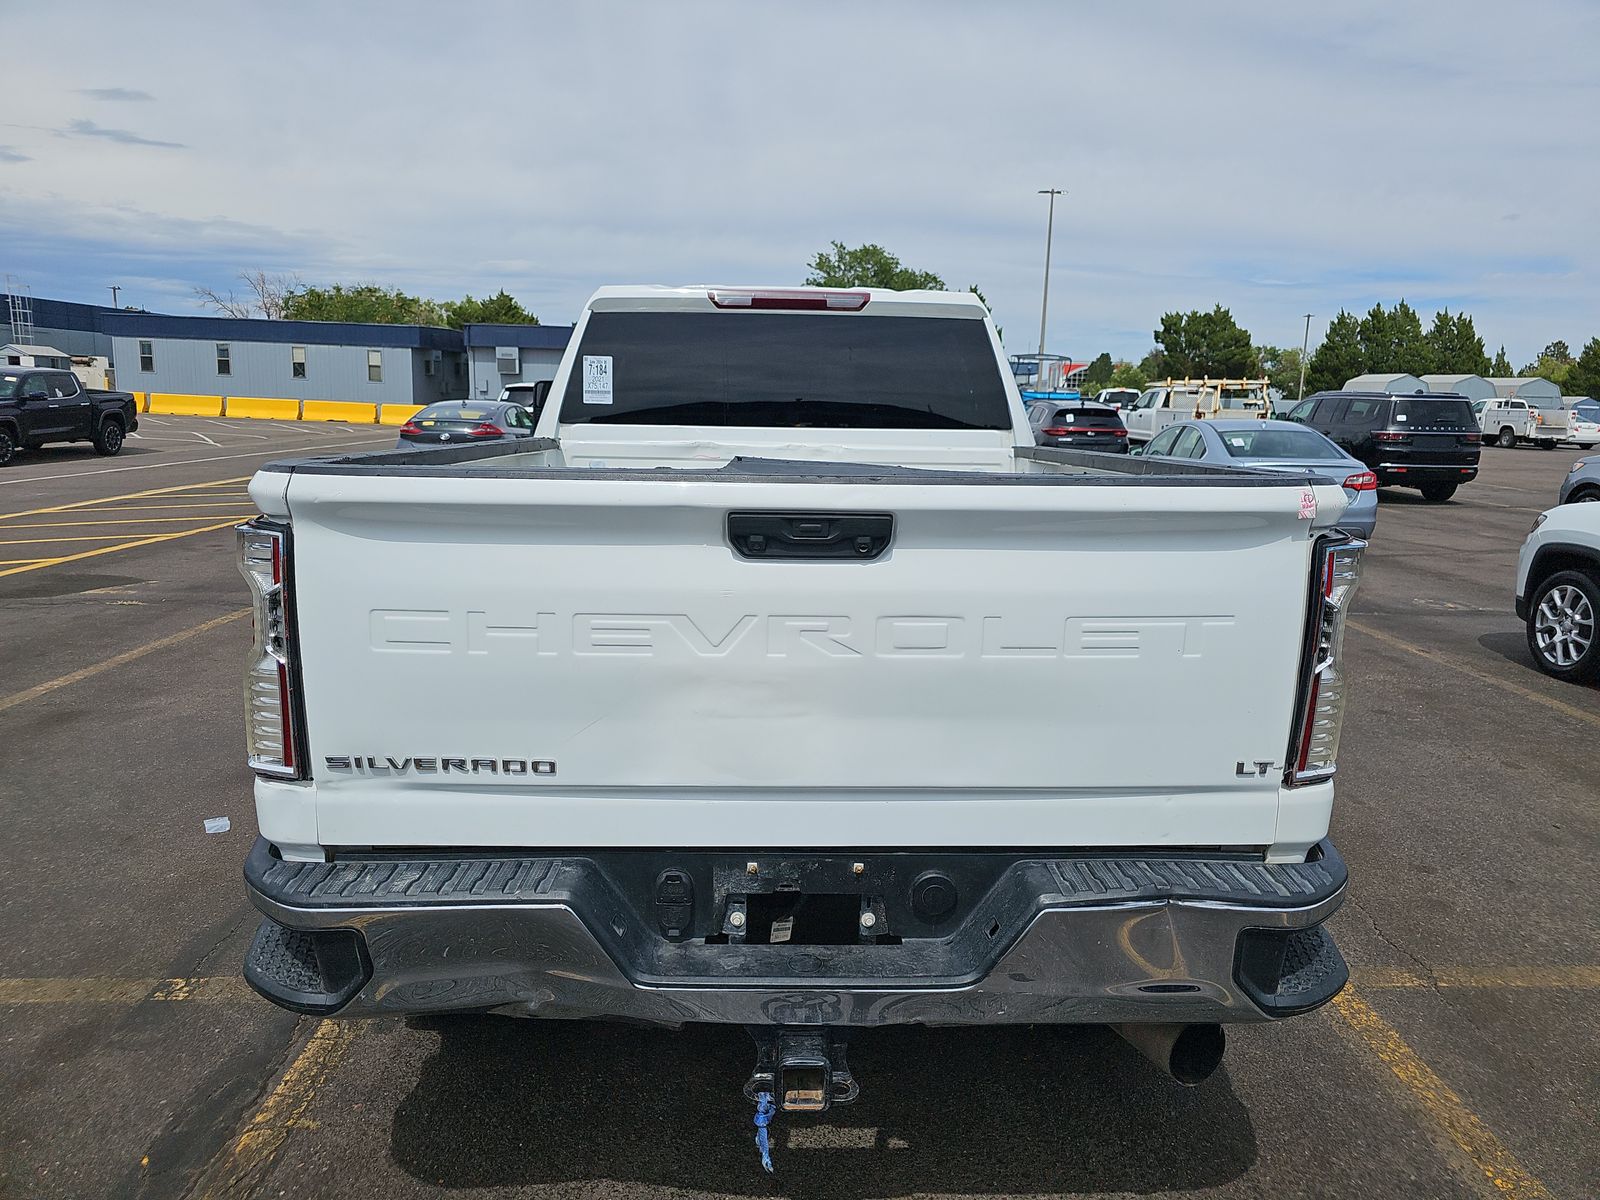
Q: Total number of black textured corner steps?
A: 2